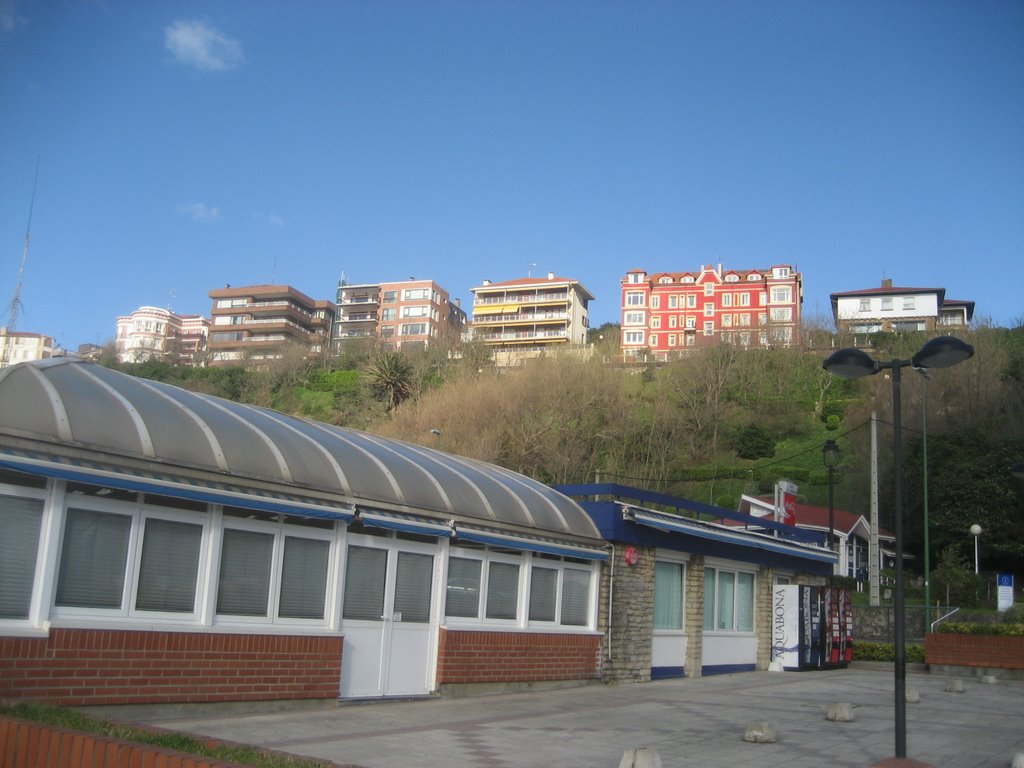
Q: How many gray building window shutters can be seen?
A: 11